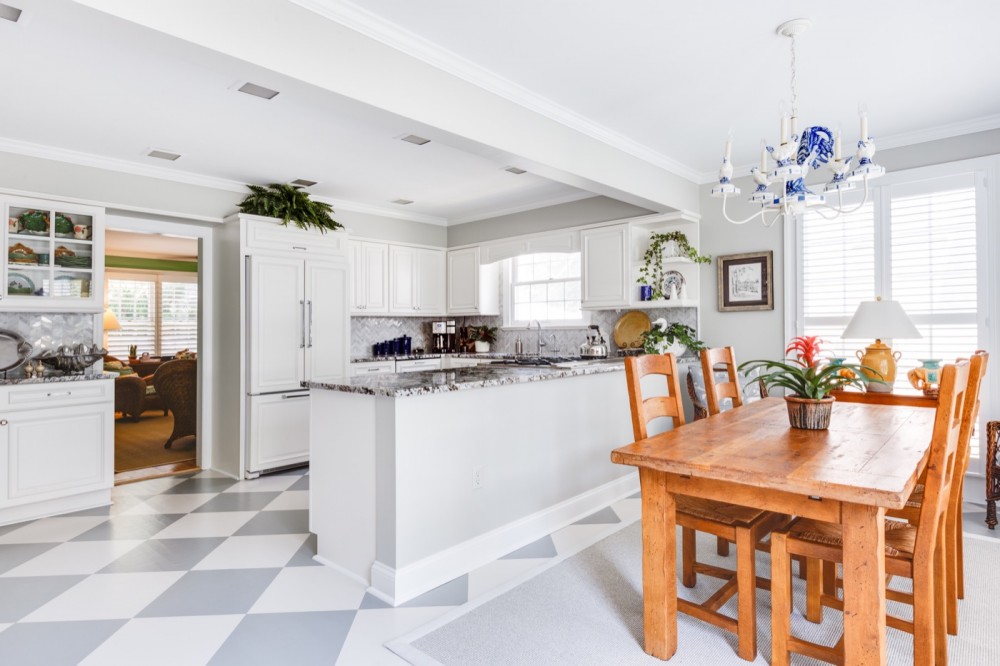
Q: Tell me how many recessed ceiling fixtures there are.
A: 7